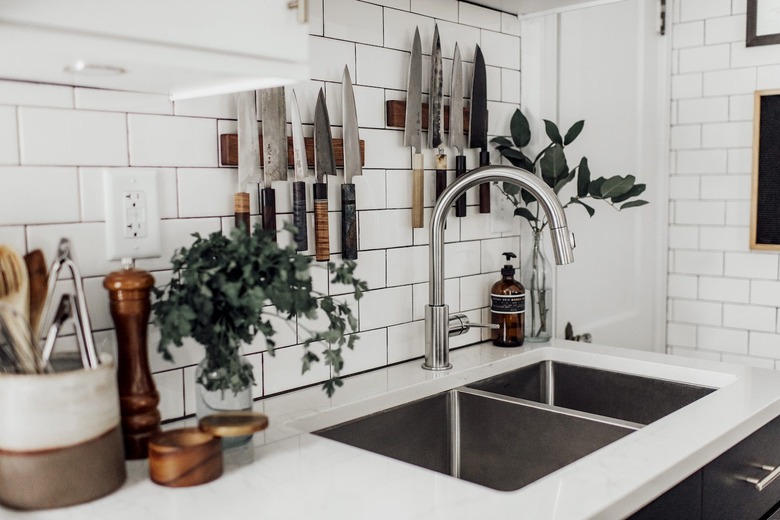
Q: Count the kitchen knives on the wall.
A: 9